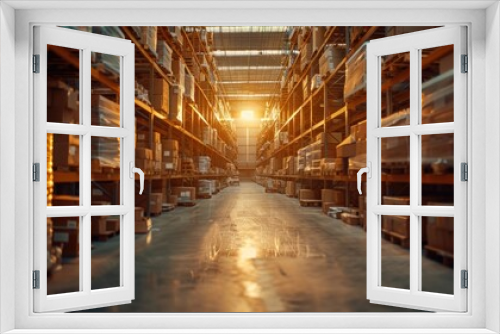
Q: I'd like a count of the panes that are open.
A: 2